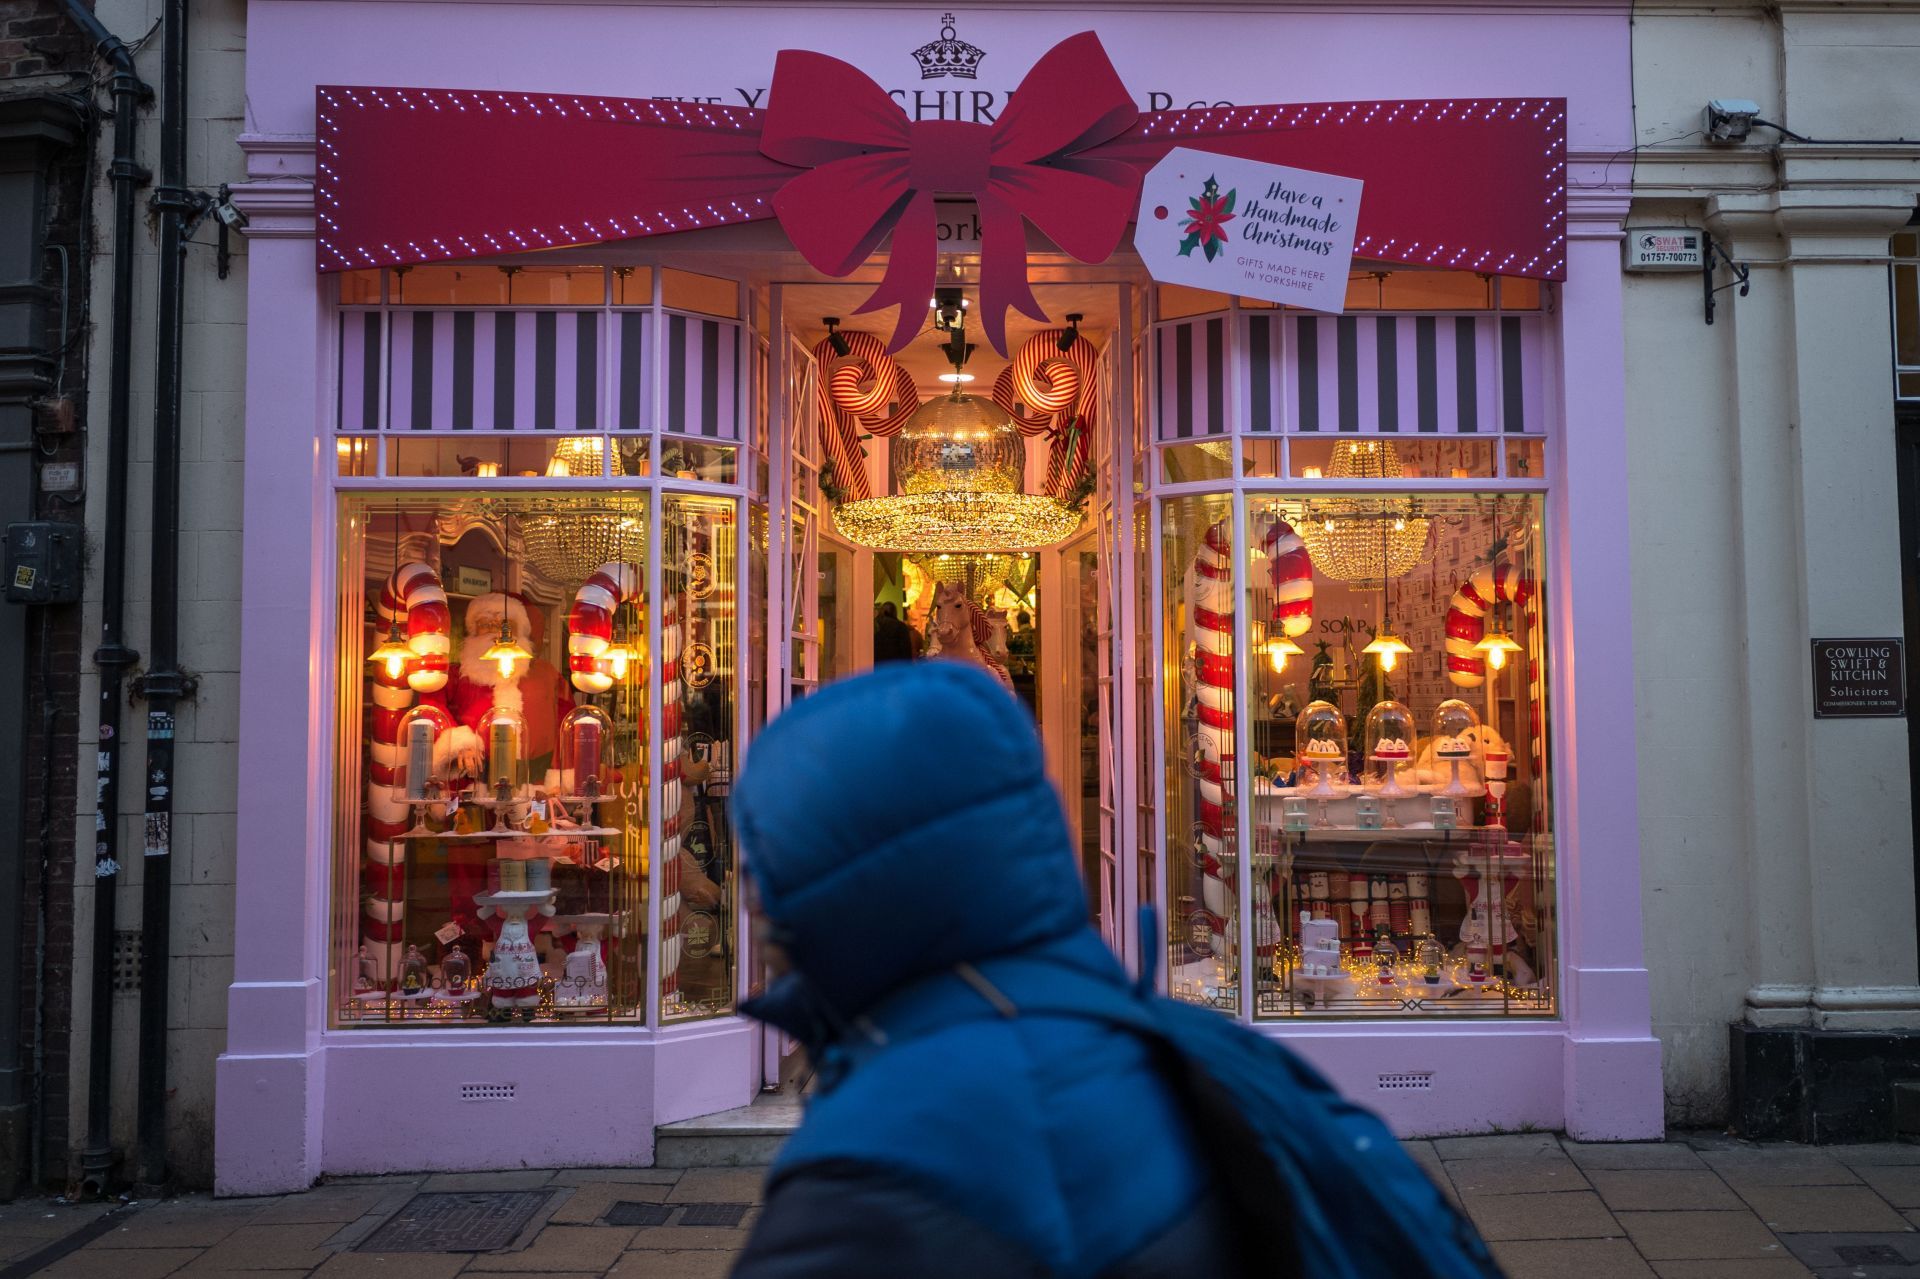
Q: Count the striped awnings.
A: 2